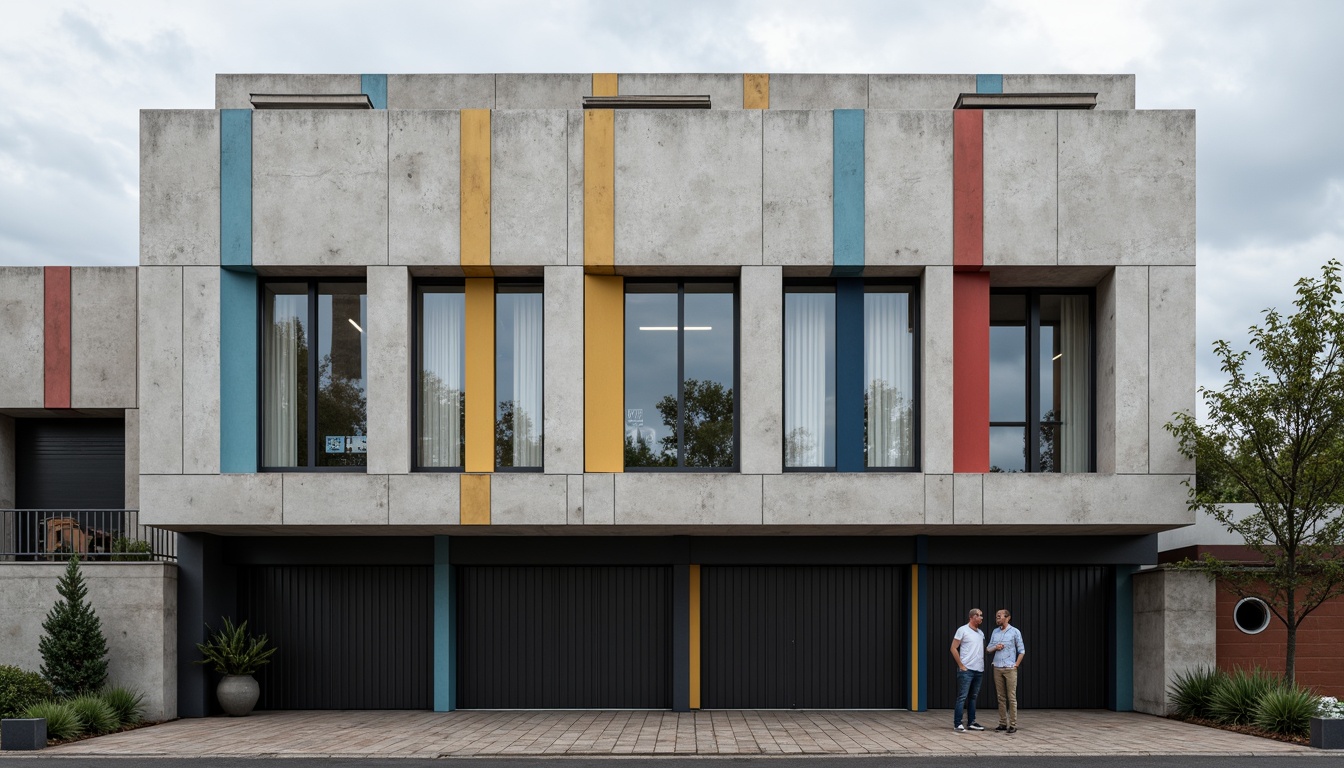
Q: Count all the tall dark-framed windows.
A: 5